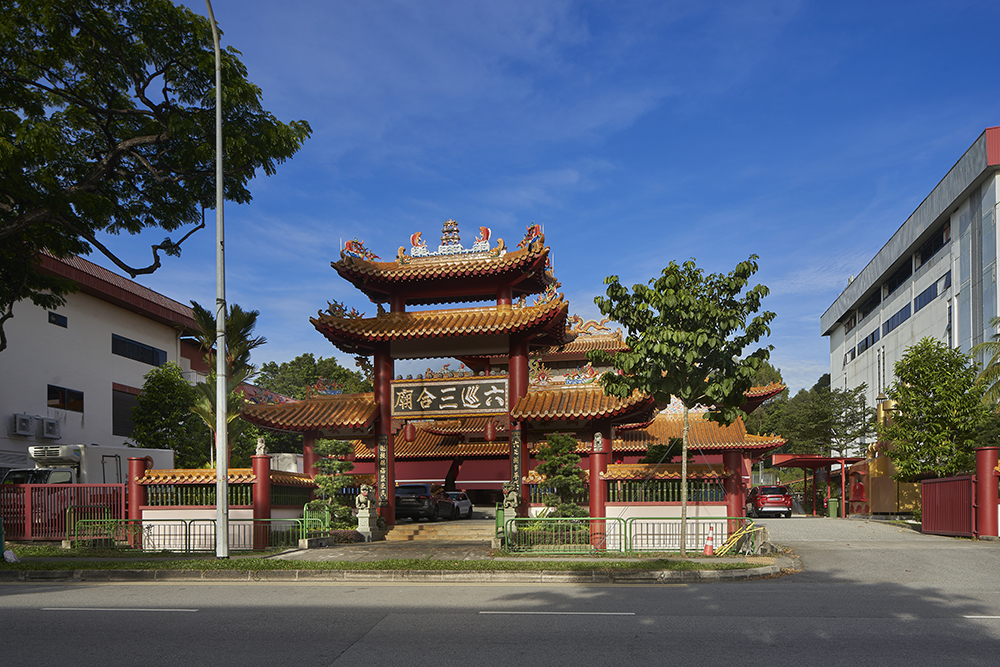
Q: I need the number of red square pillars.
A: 0